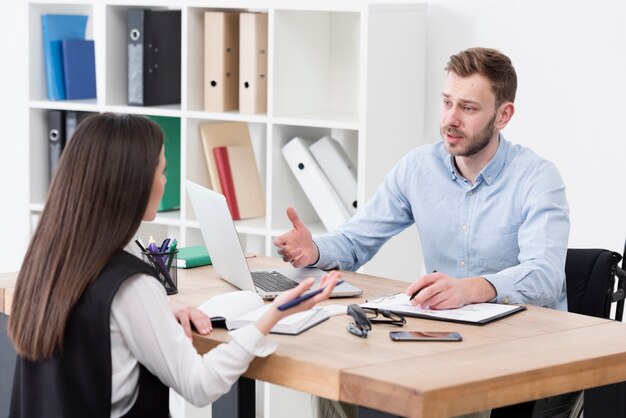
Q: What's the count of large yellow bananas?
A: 0